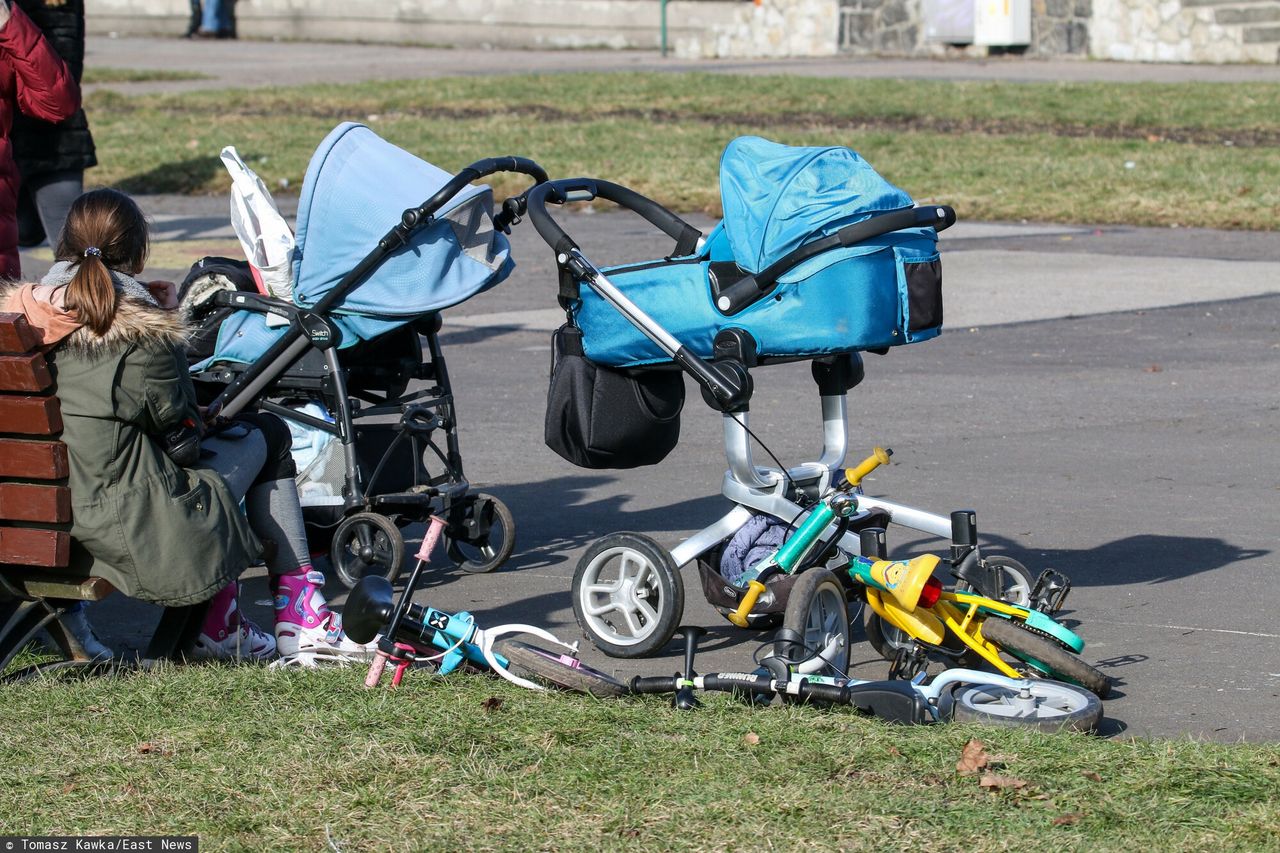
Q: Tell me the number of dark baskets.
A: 2